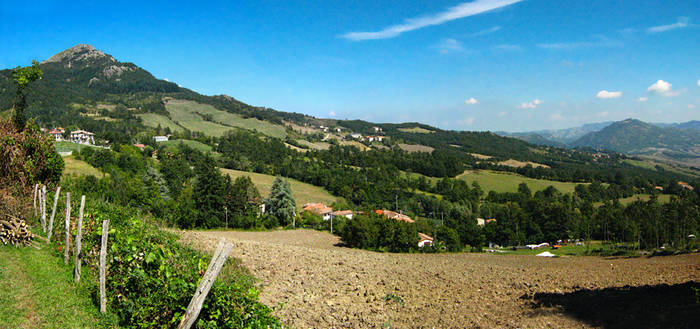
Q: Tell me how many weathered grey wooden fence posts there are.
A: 8